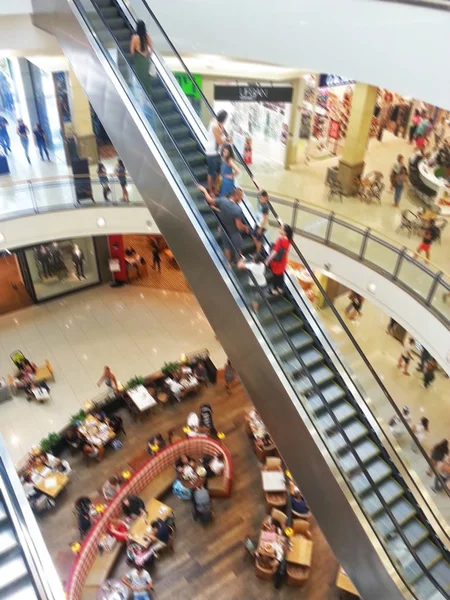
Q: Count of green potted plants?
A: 4